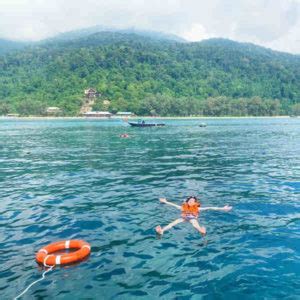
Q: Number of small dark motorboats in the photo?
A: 1